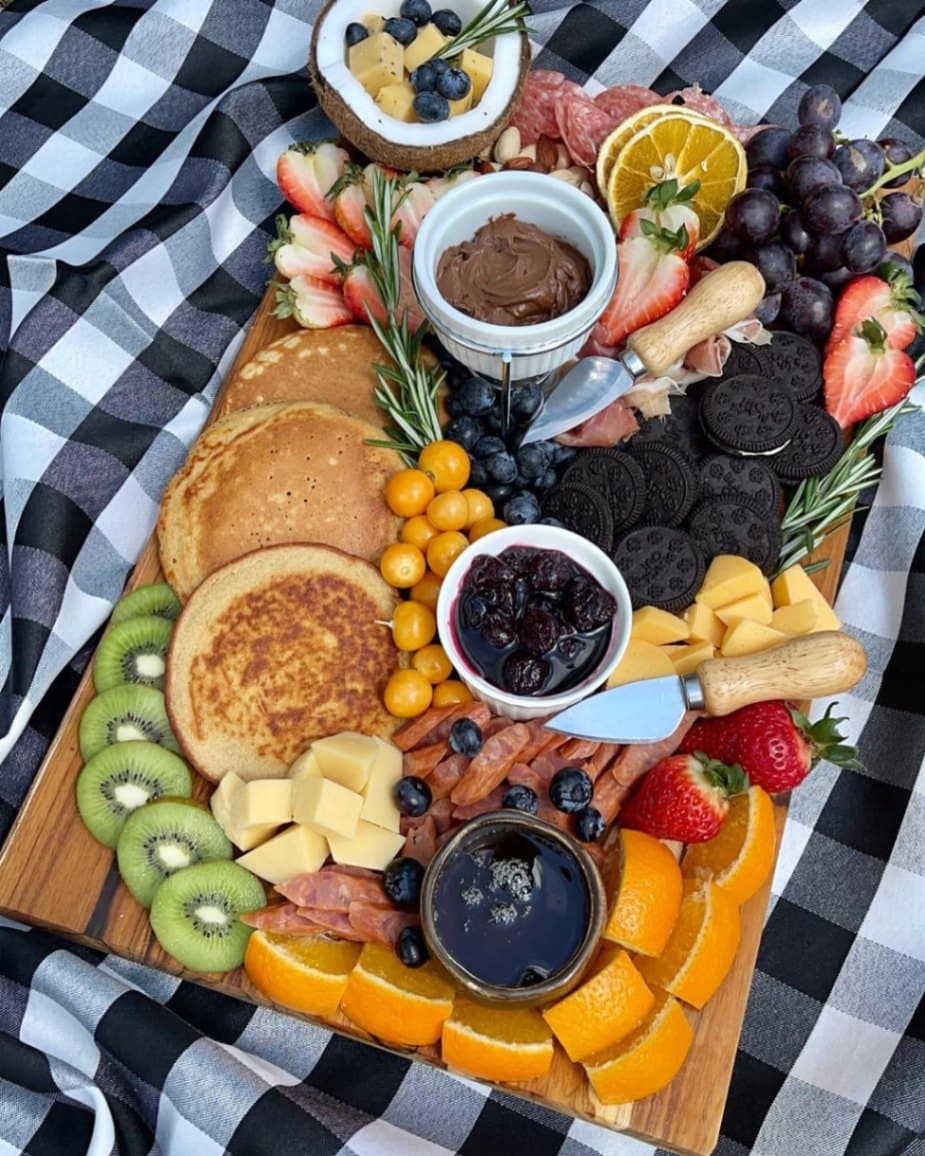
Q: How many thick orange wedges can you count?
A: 8